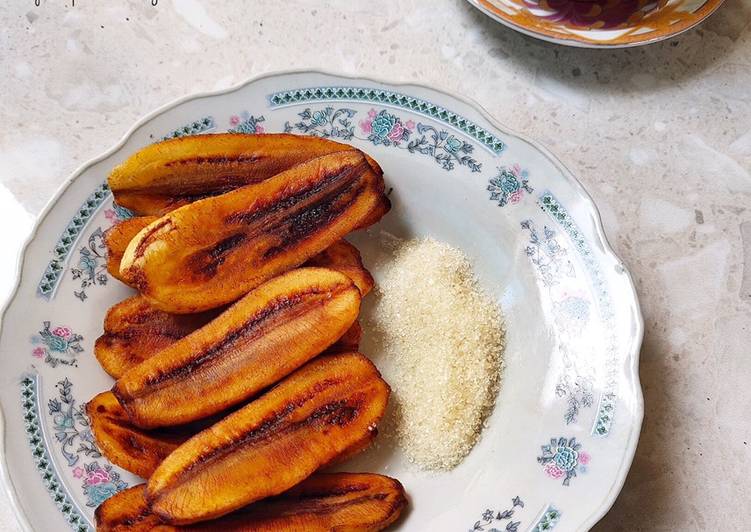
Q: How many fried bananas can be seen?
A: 8